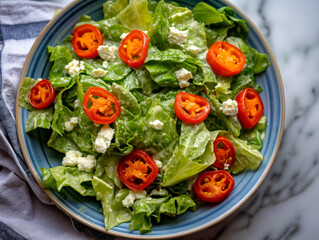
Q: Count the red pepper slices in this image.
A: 10